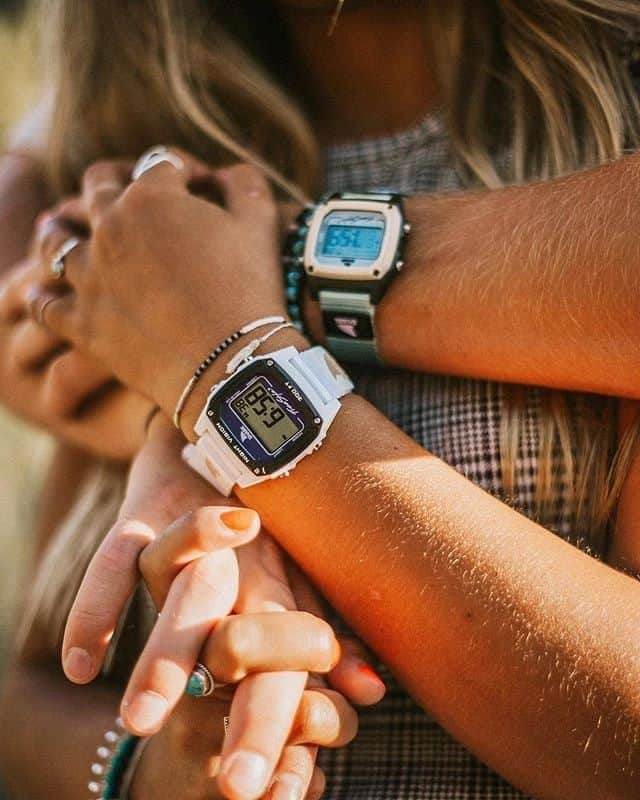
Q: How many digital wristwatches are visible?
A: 2